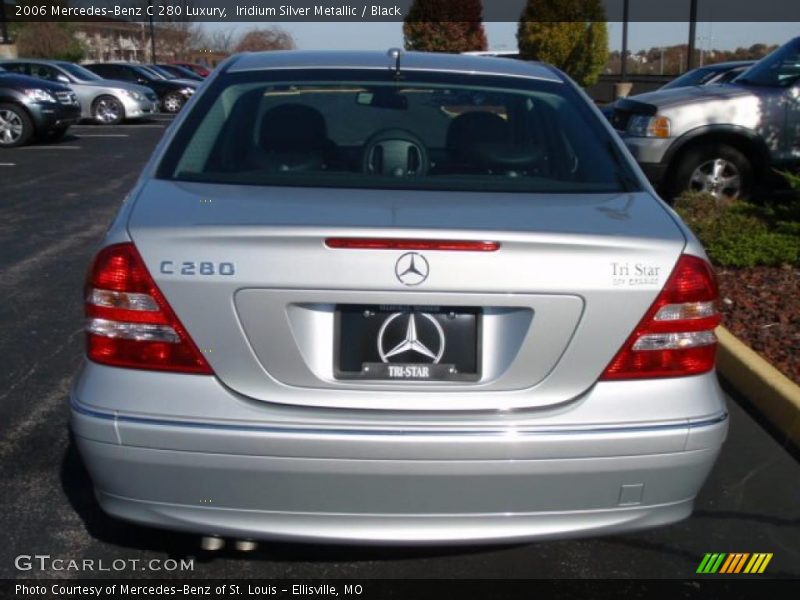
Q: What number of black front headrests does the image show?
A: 2